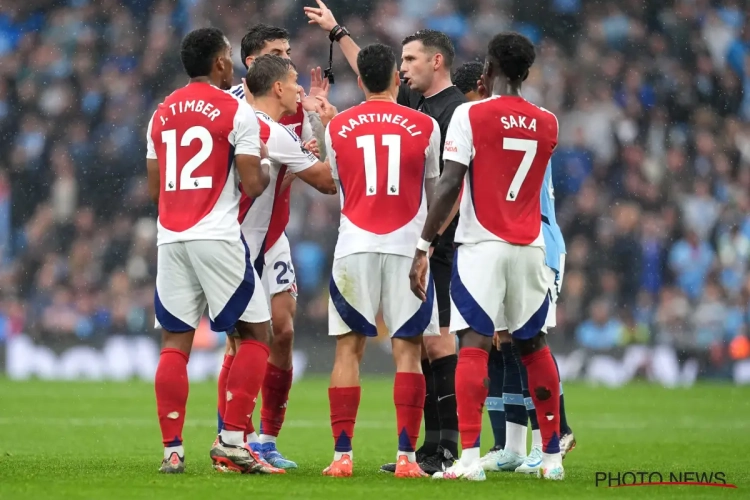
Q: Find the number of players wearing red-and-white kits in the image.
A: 5